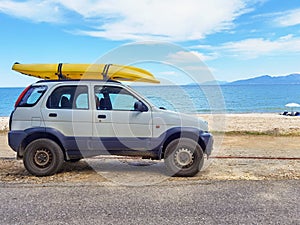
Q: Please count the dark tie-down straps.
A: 2